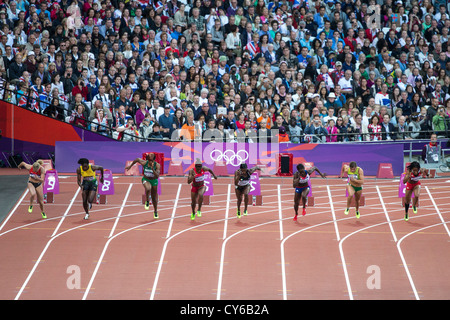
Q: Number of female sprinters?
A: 8